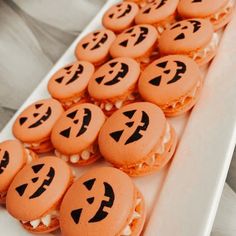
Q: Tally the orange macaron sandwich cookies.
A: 15